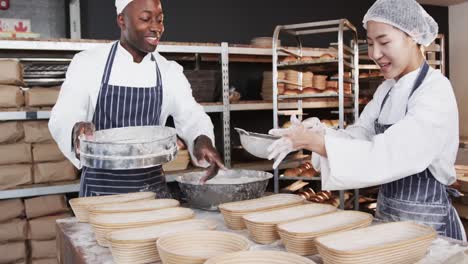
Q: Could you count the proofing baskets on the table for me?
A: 10